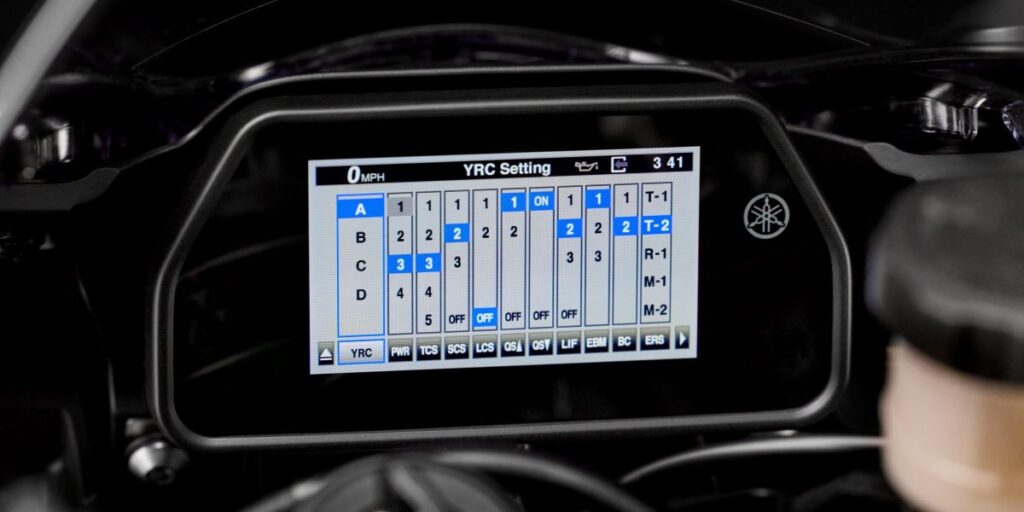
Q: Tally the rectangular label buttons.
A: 11